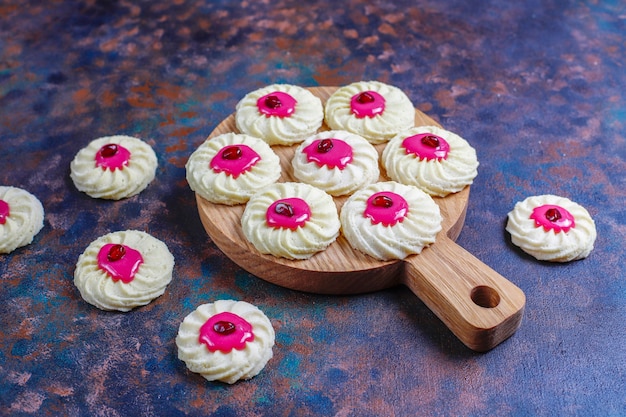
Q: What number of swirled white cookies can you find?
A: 12